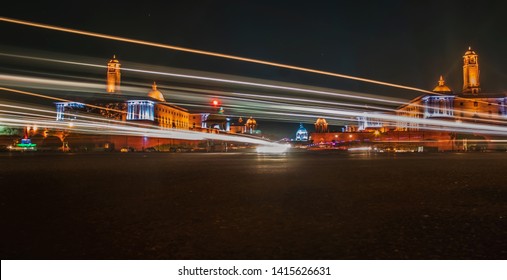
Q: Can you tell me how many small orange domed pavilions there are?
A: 2